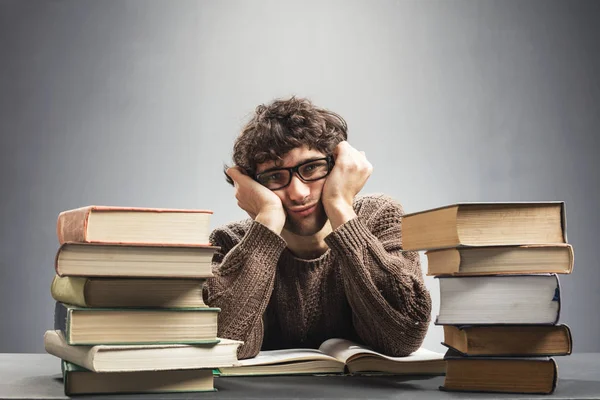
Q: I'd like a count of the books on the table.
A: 12